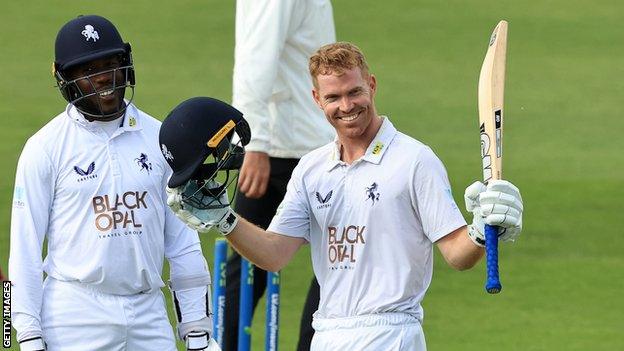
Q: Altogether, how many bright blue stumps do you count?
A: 3